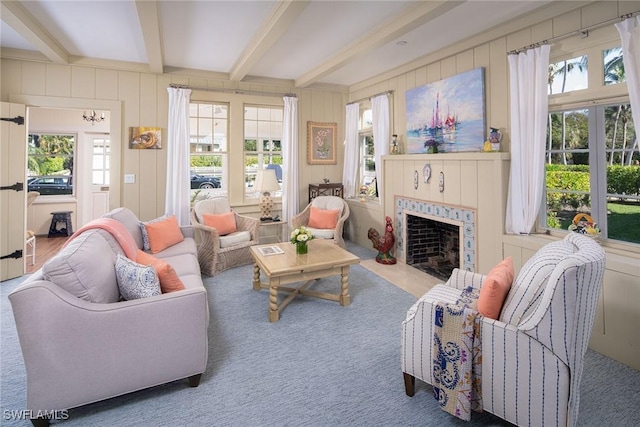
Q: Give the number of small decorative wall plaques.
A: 3